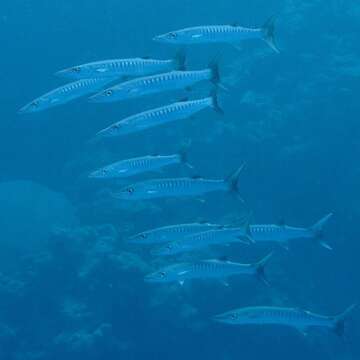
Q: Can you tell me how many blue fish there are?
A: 12